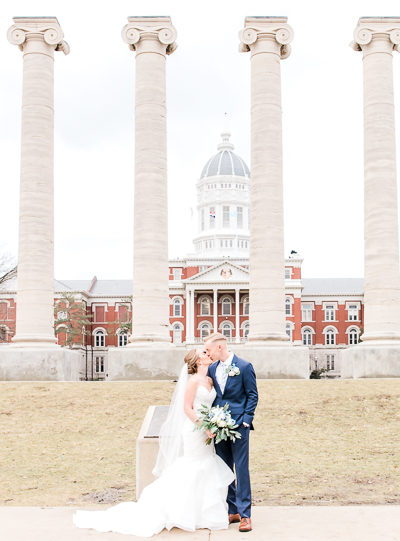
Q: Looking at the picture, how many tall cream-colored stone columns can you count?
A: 4